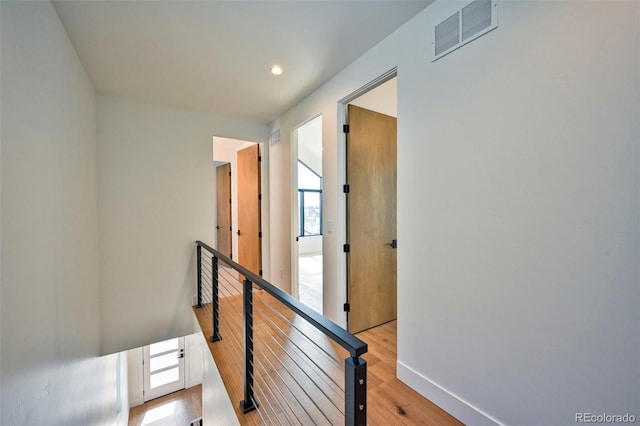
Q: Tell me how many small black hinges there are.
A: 12